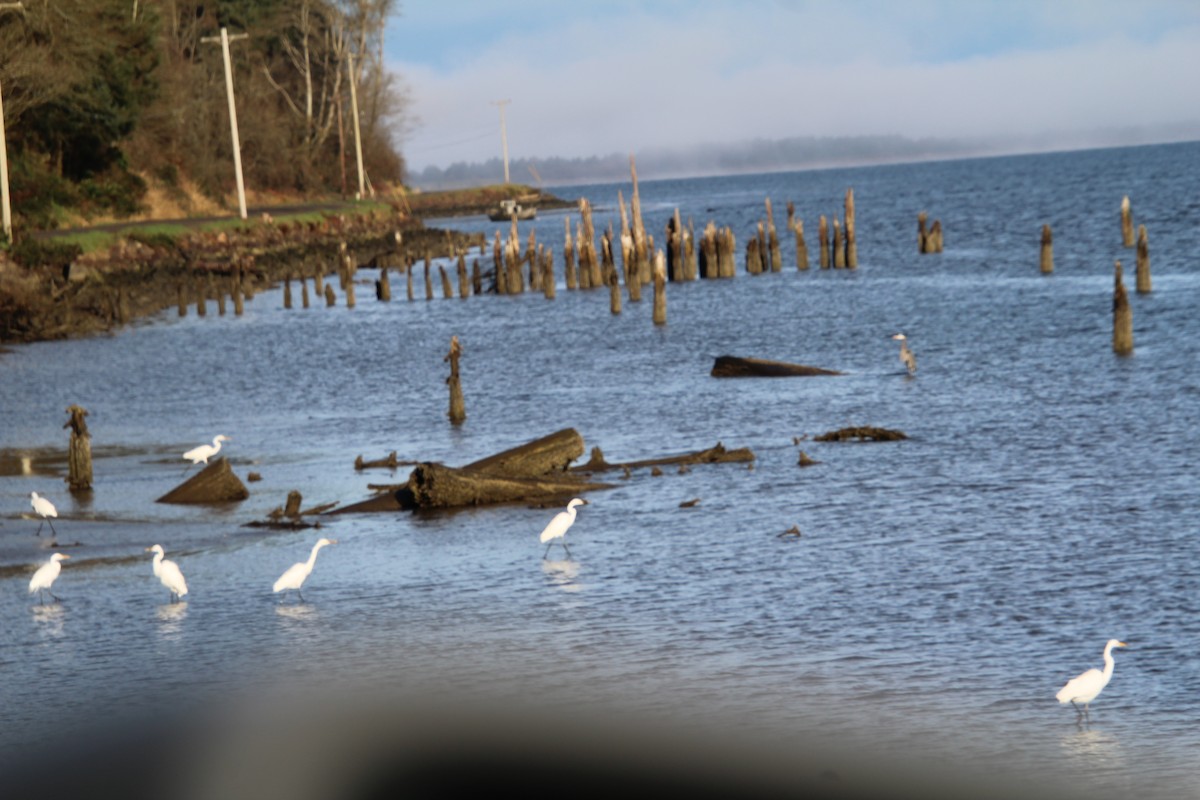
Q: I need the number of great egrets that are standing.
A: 7